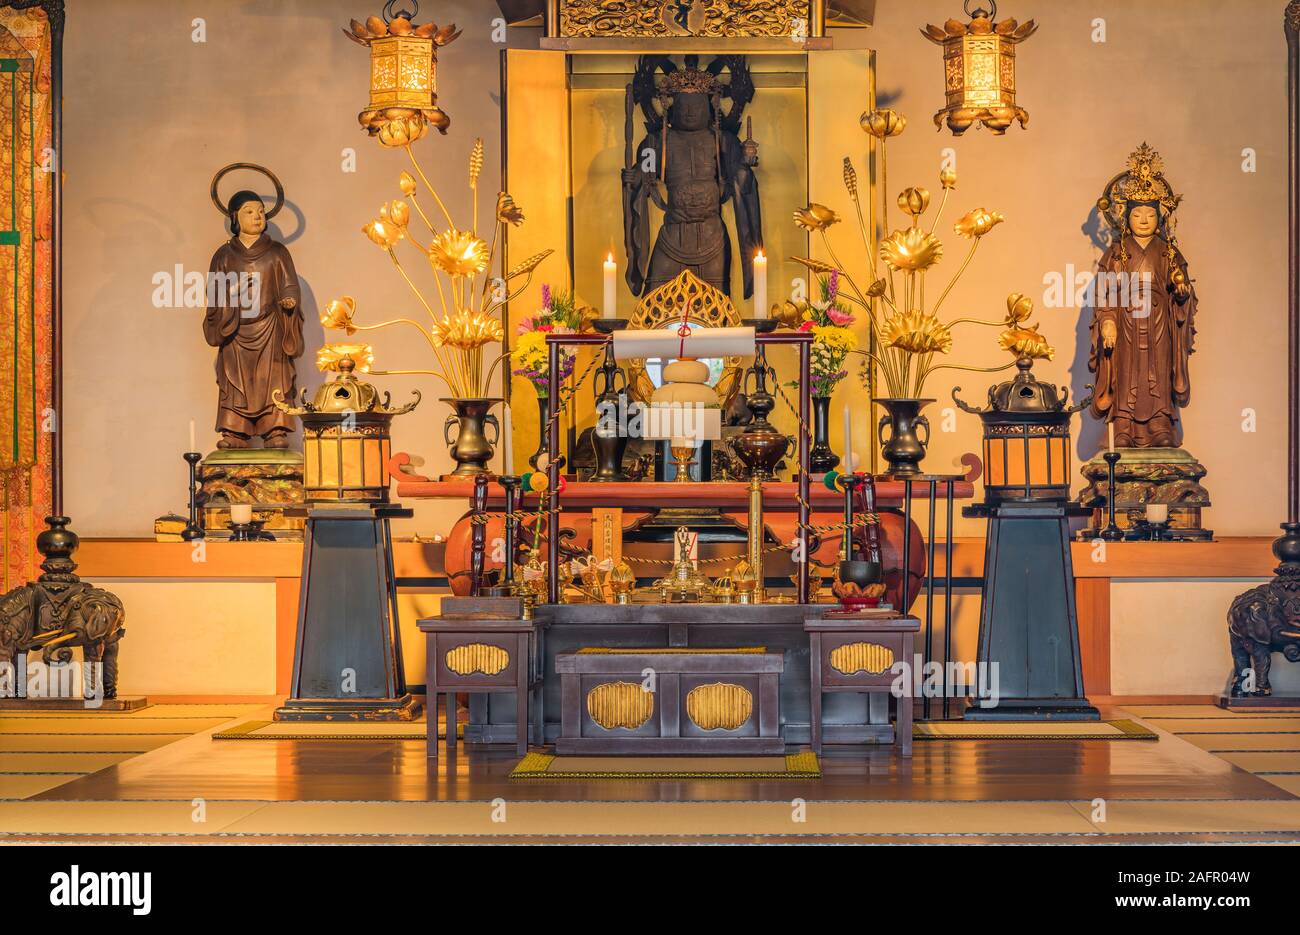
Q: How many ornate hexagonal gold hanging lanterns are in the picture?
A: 2